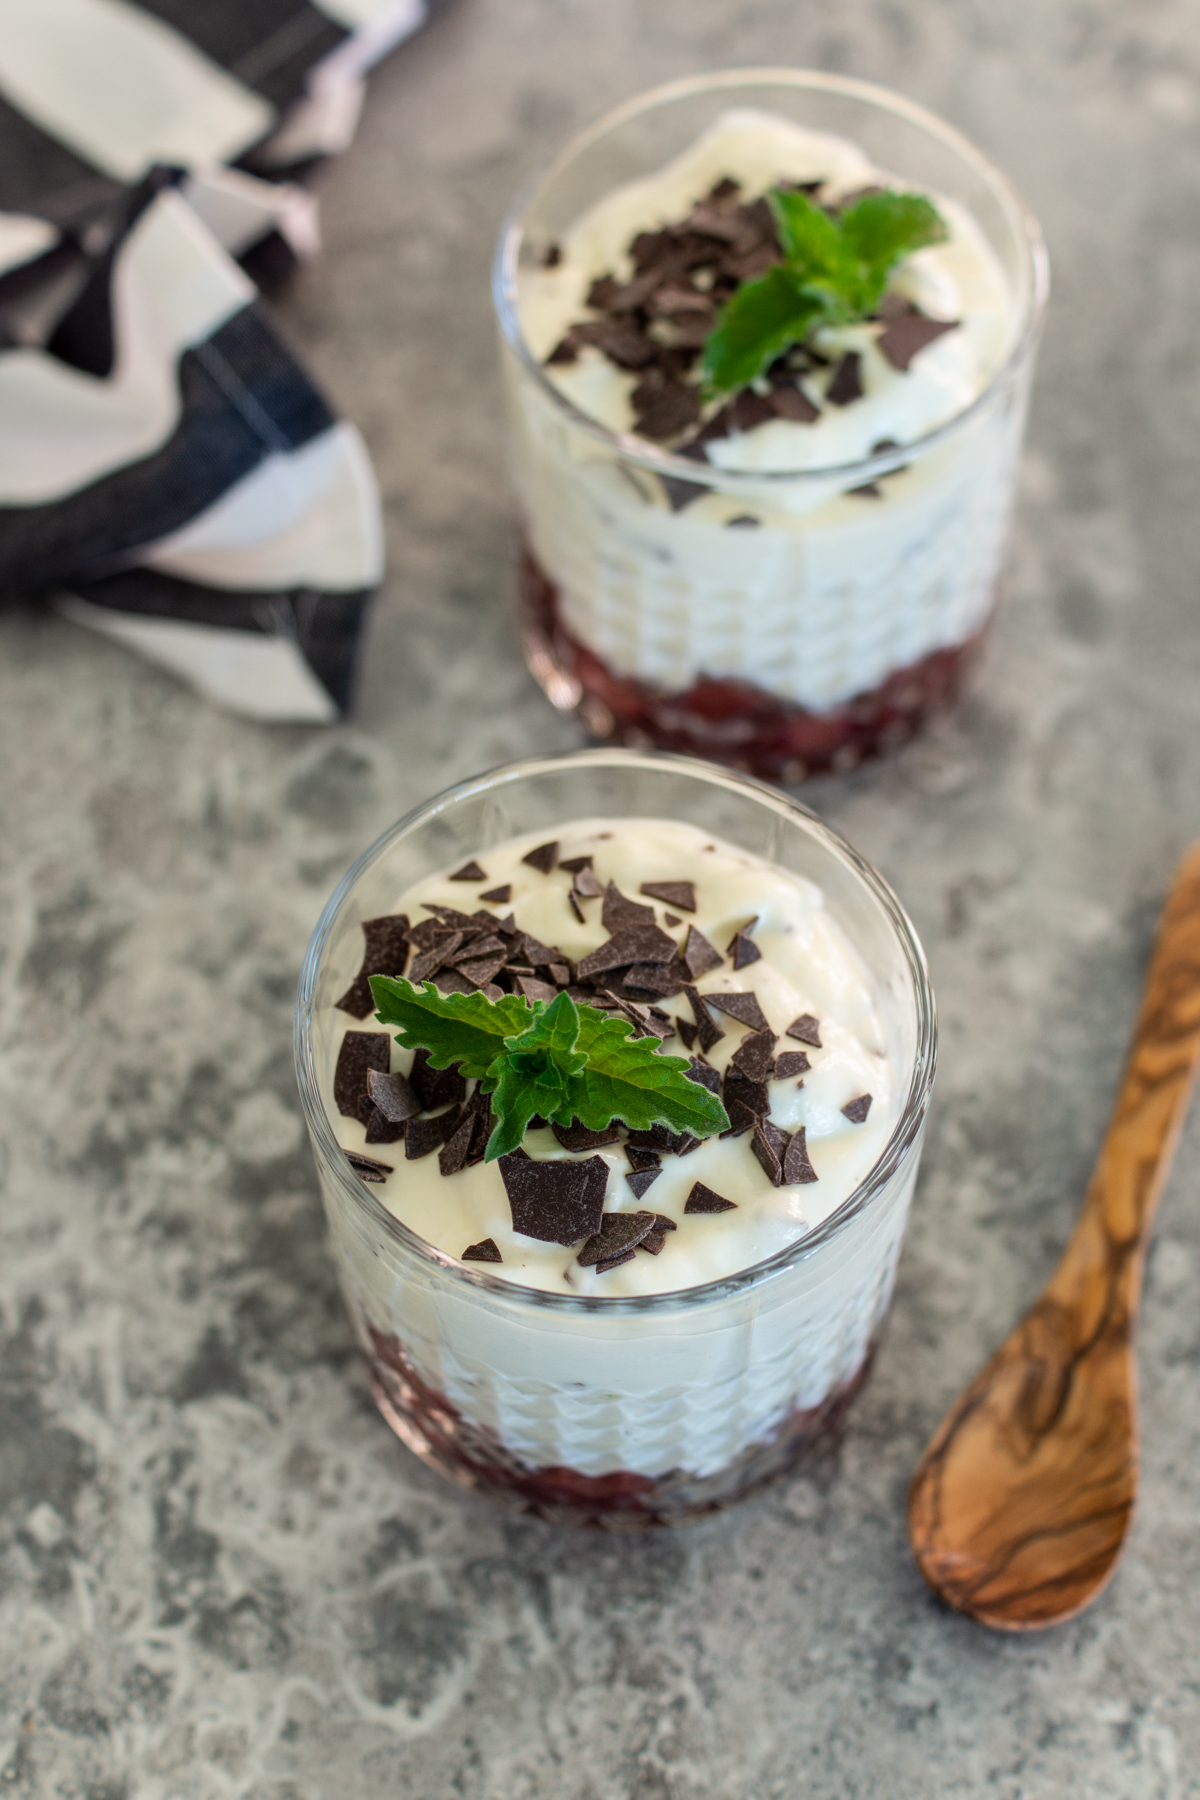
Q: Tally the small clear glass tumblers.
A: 2